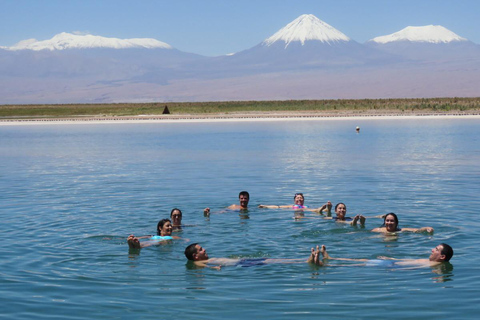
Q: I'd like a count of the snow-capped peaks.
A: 3